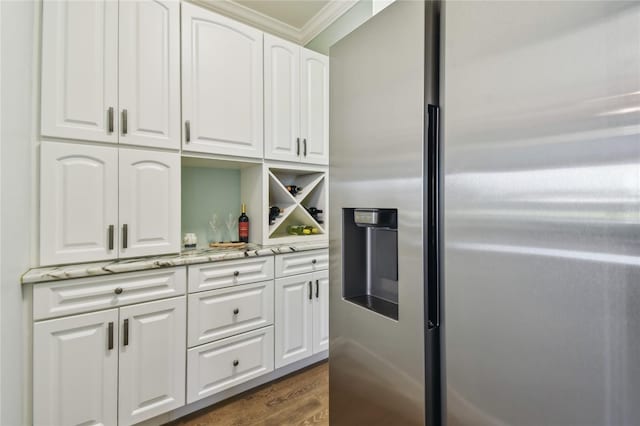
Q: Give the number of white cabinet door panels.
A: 11